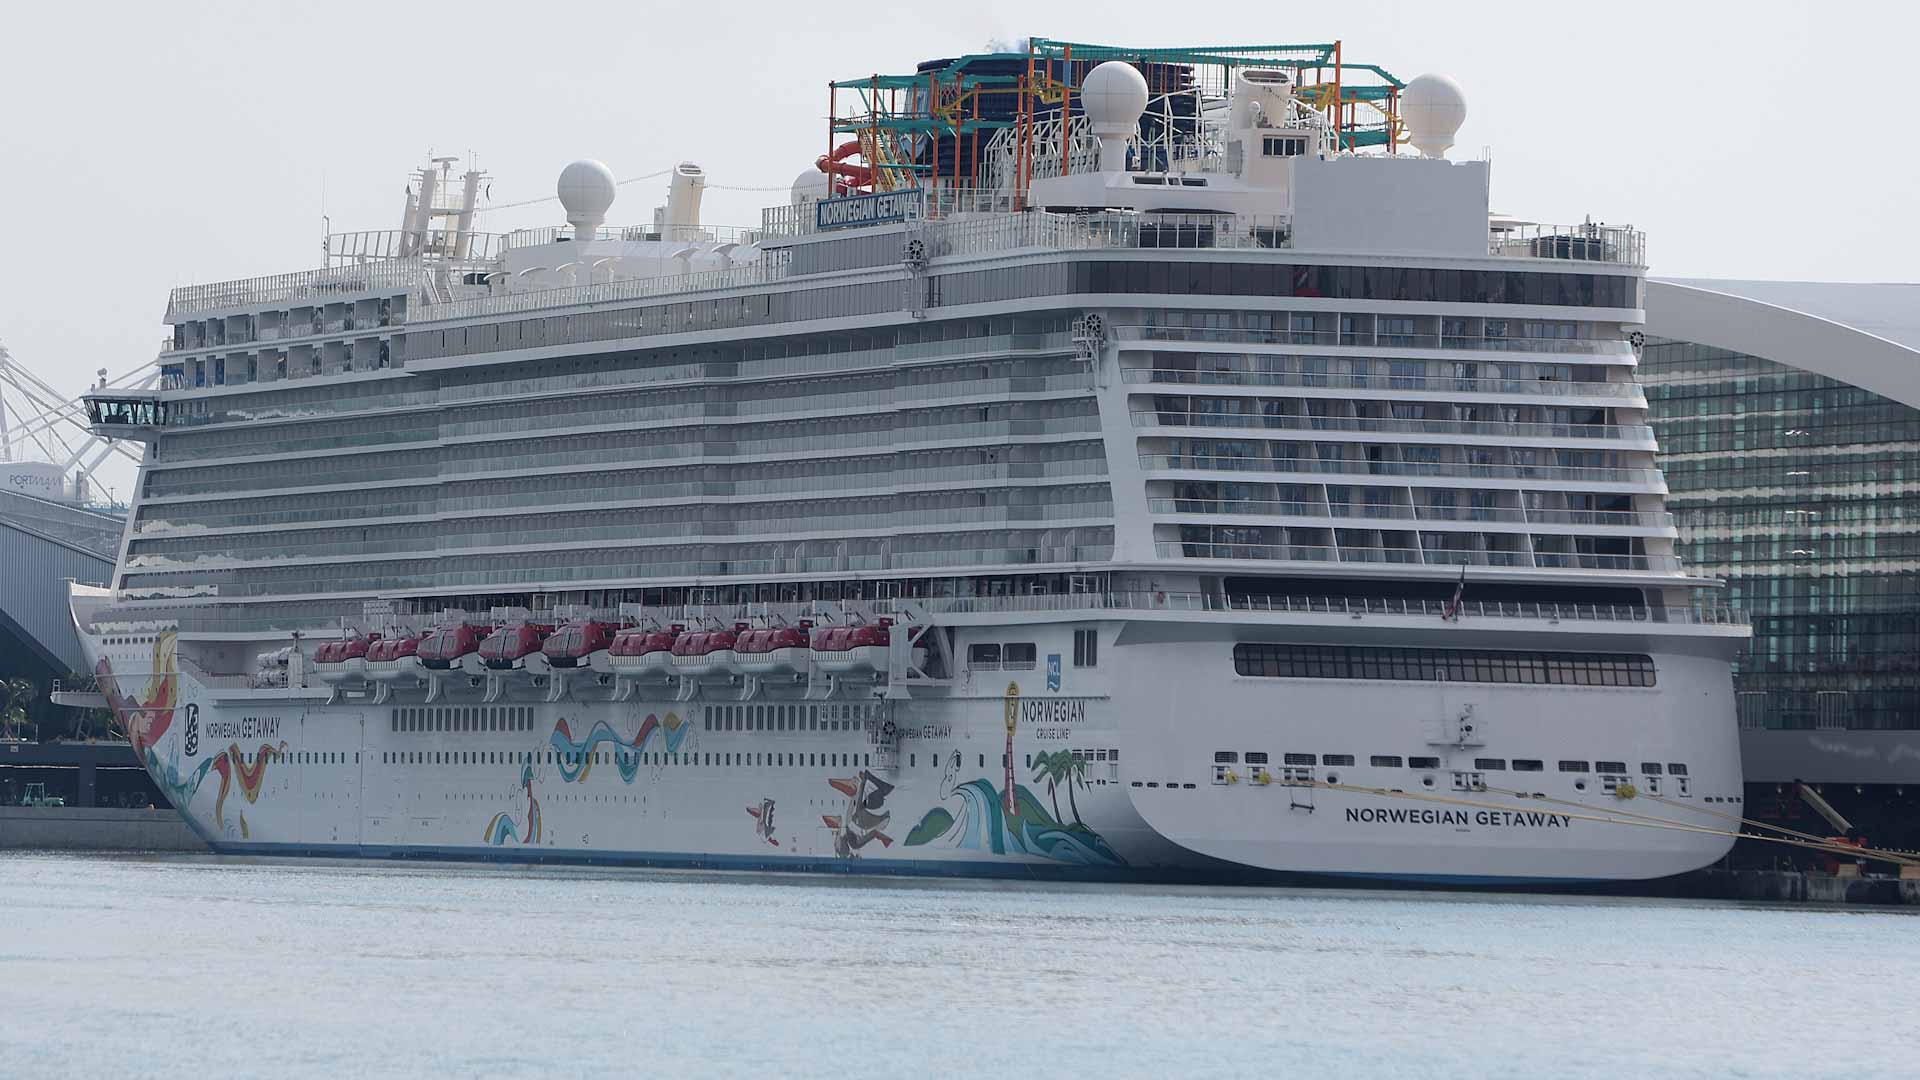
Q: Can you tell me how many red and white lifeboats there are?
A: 9